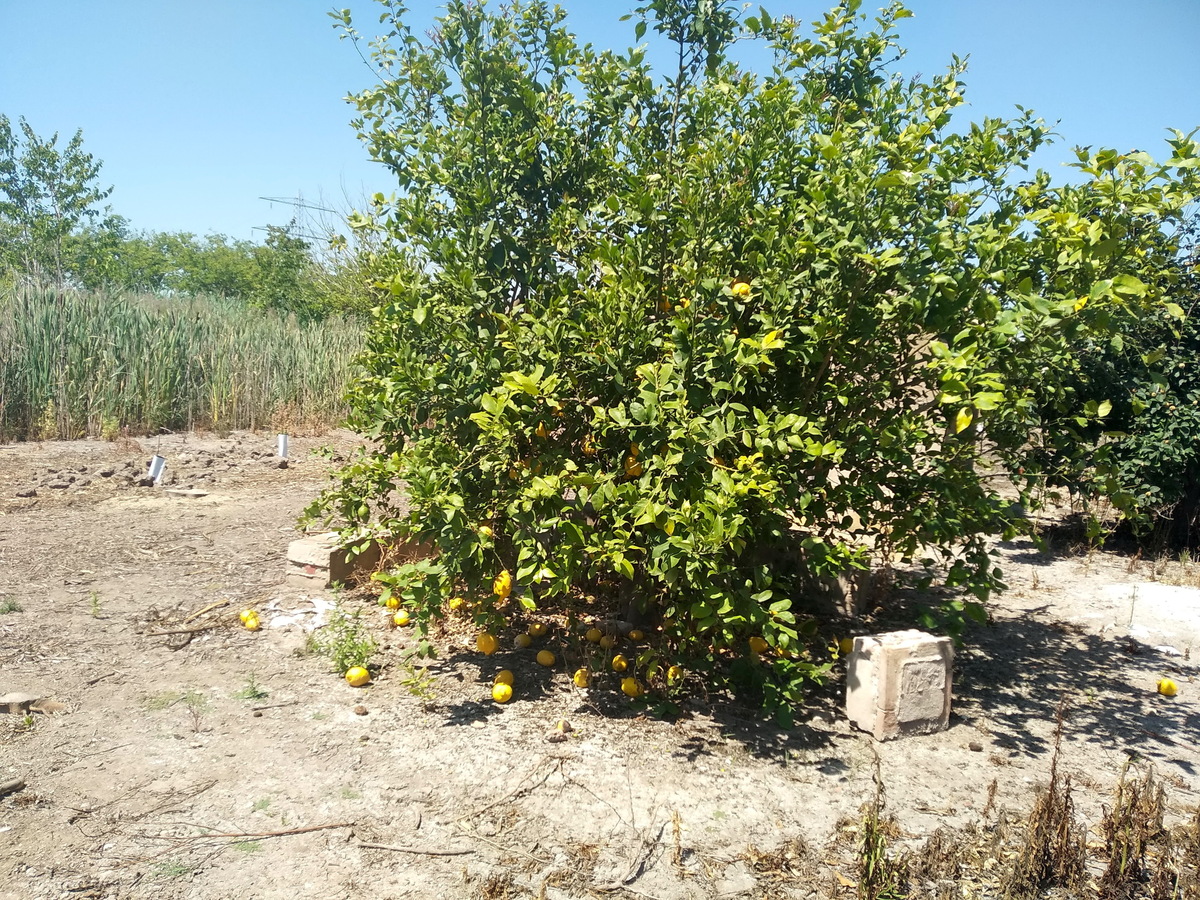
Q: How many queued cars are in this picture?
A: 0